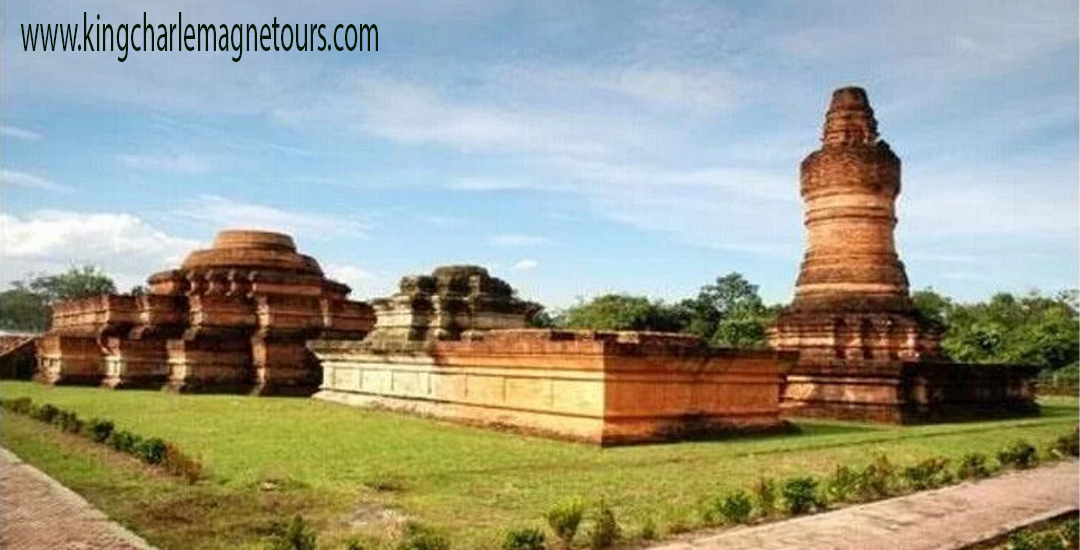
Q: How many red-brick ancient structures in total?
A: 3